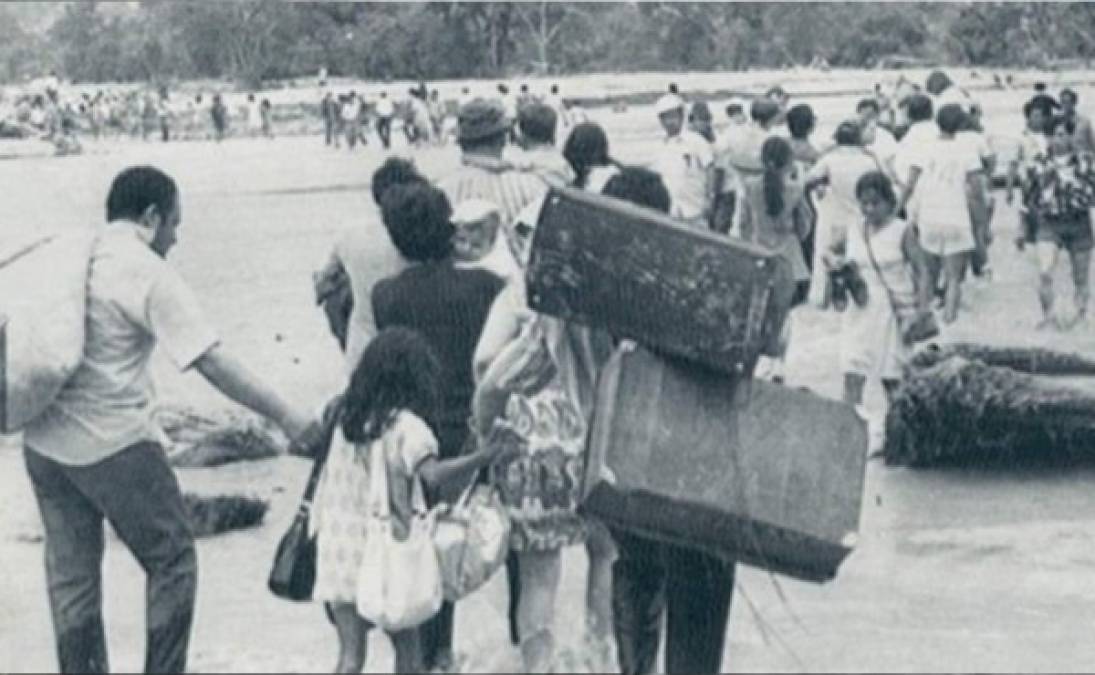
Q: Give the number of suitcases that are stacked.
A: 2